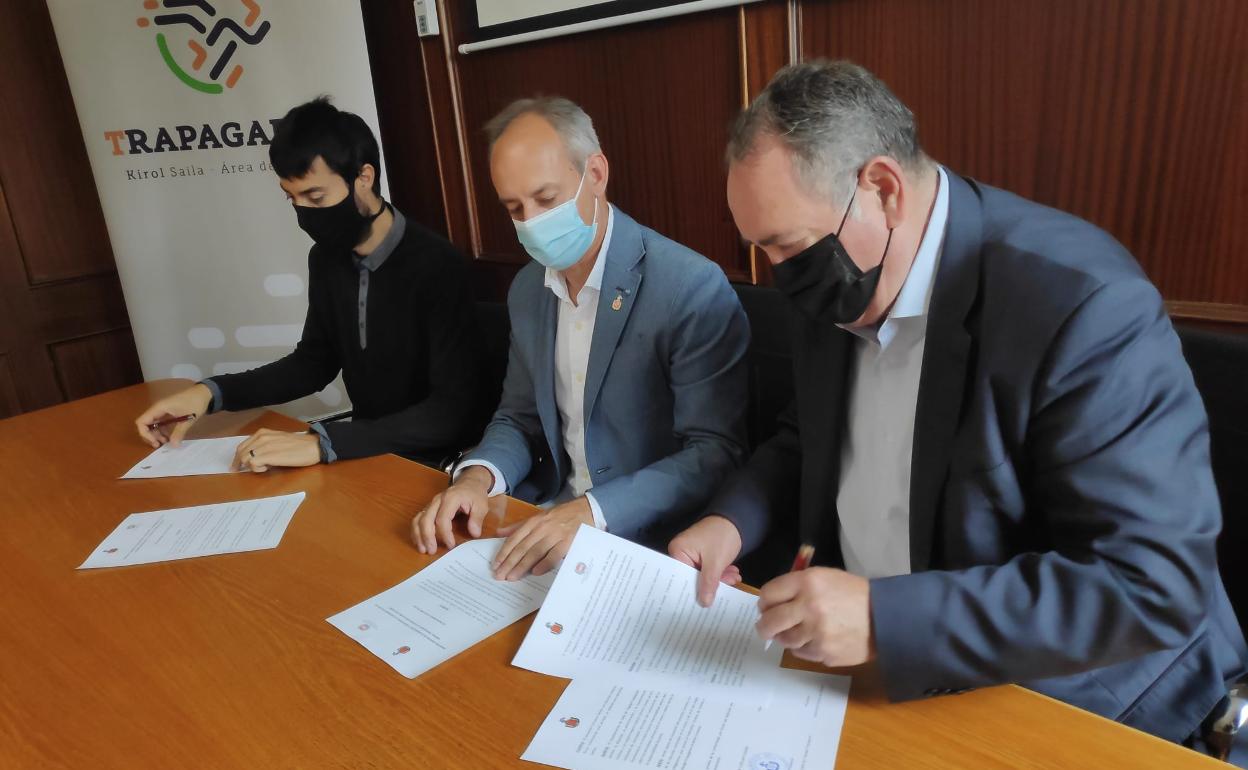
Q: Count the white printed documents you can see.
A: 5